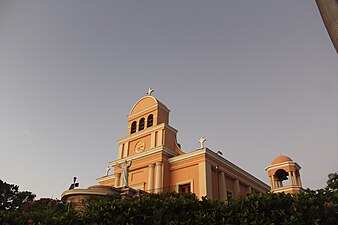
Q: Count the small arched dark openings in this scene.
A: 3